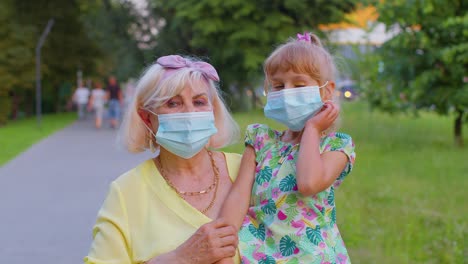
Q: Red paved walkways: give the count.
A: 0